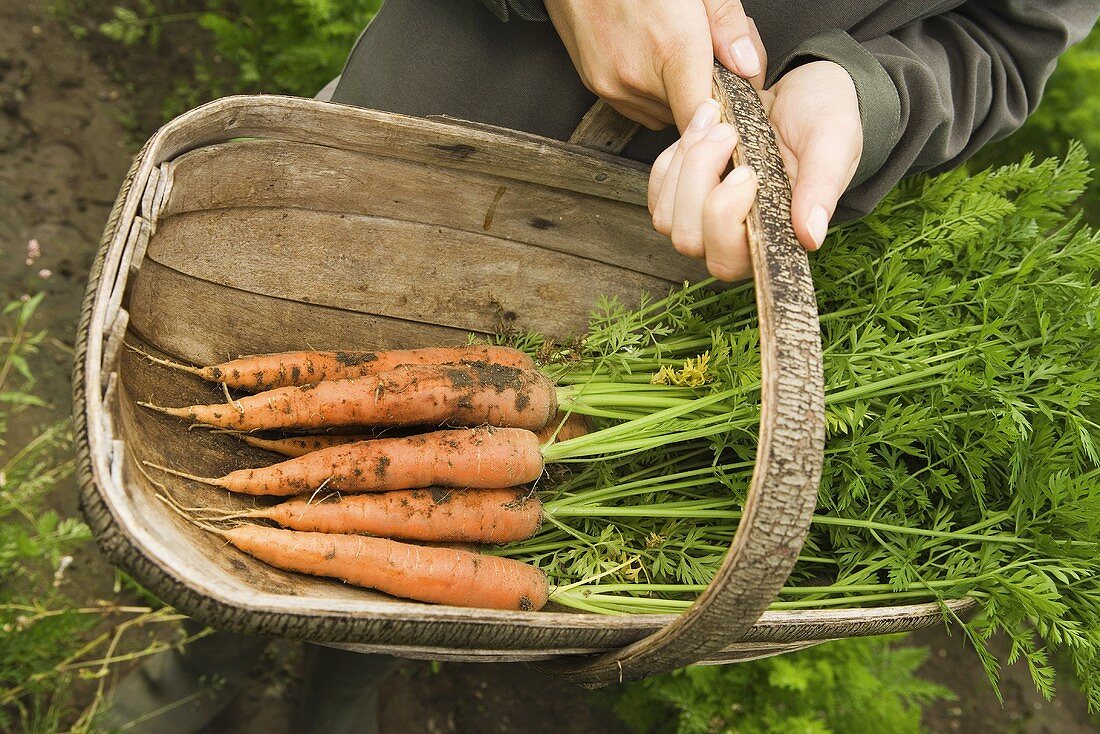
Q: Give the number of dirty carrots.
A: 6